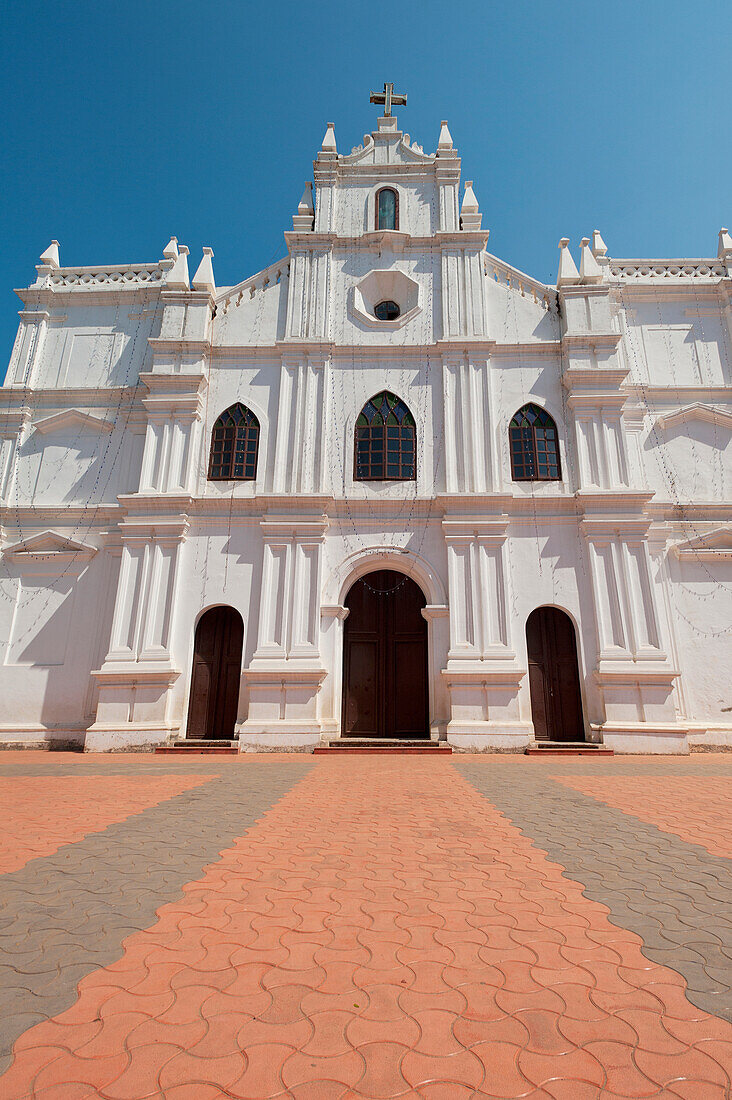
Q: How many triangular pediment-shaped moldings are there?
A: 4